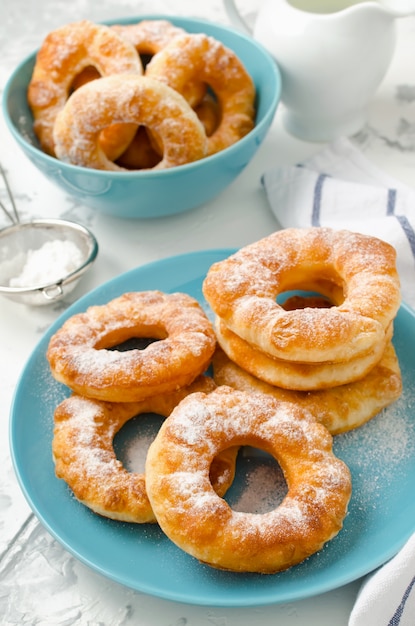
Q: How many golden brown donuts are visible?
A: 10